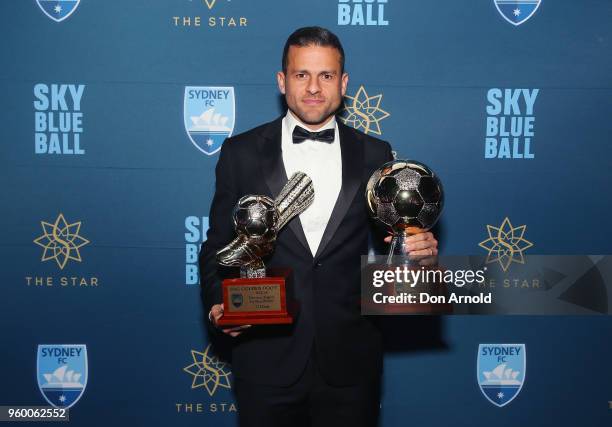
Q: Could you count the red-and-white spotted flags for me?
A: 0